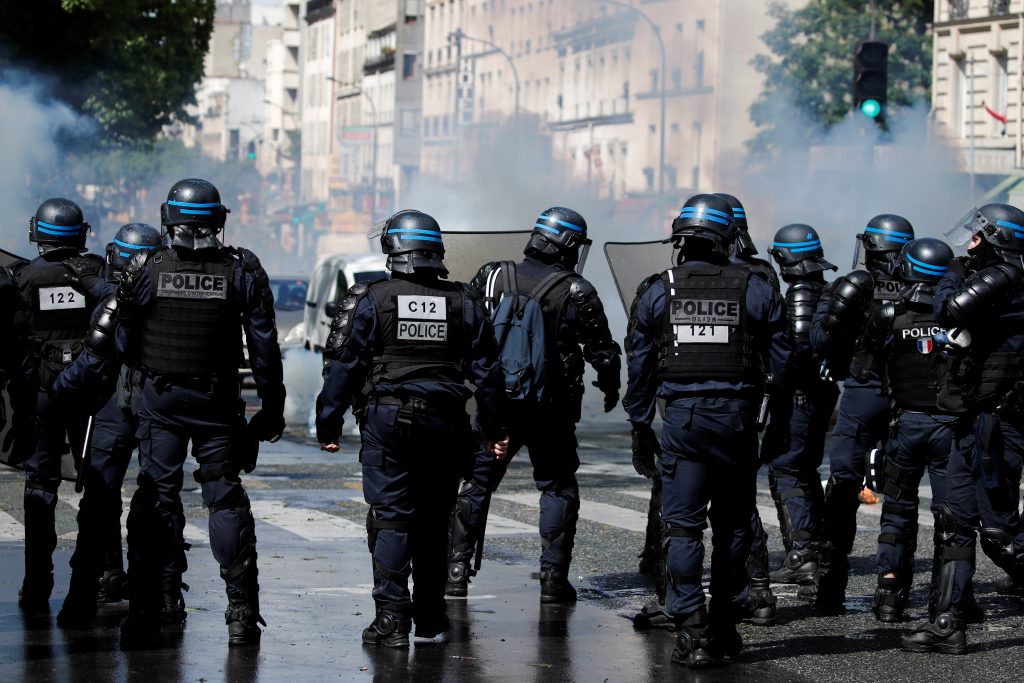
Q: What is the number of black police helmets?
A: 11